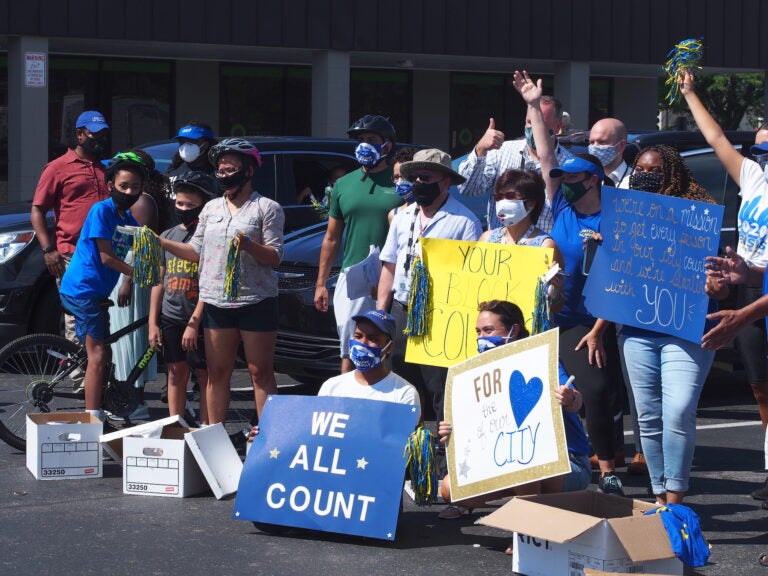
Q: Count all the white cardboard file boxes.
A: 2